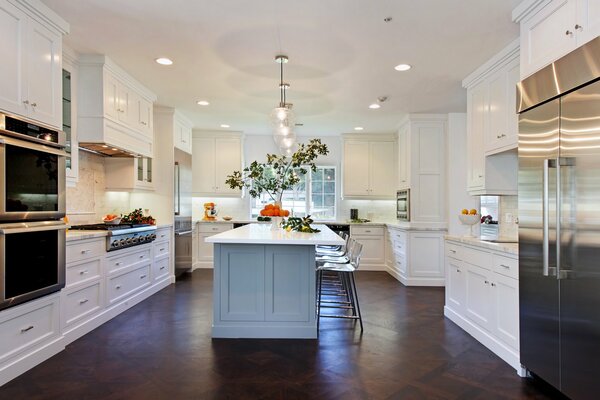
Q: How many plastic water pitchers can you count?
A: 0